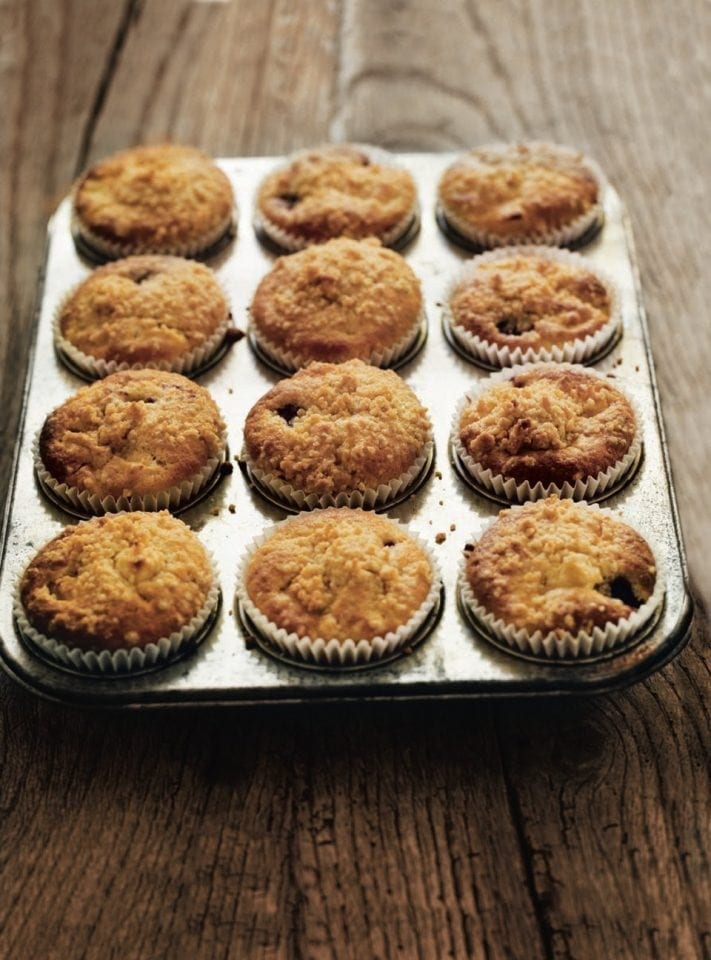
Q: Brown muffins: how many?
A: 12